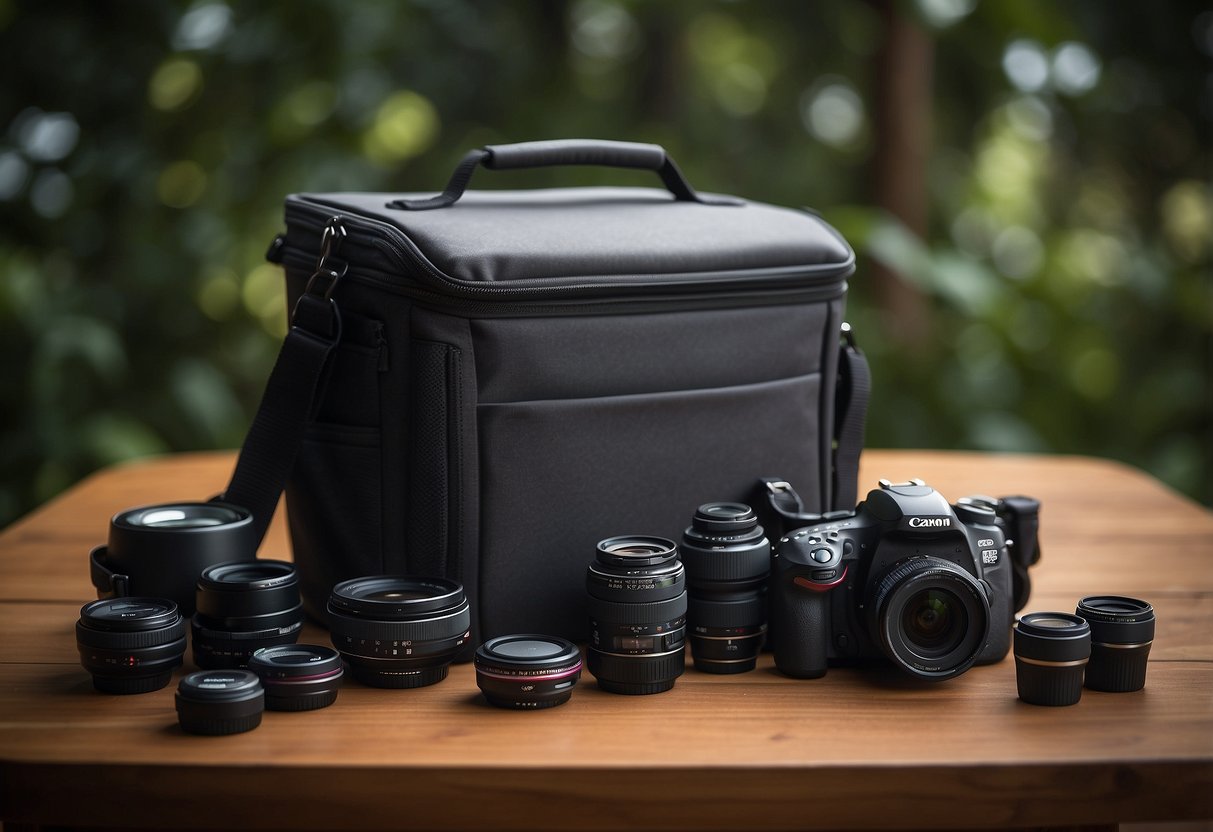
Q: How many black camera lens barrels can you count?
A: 12